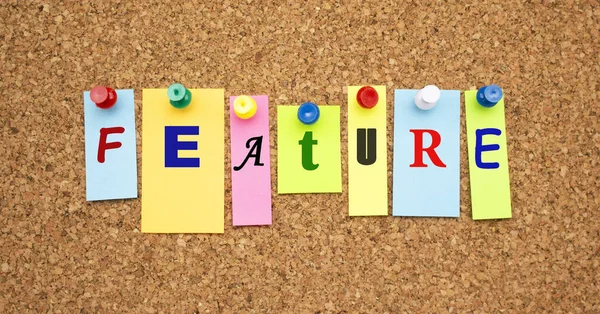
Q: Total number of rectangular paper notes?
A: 7